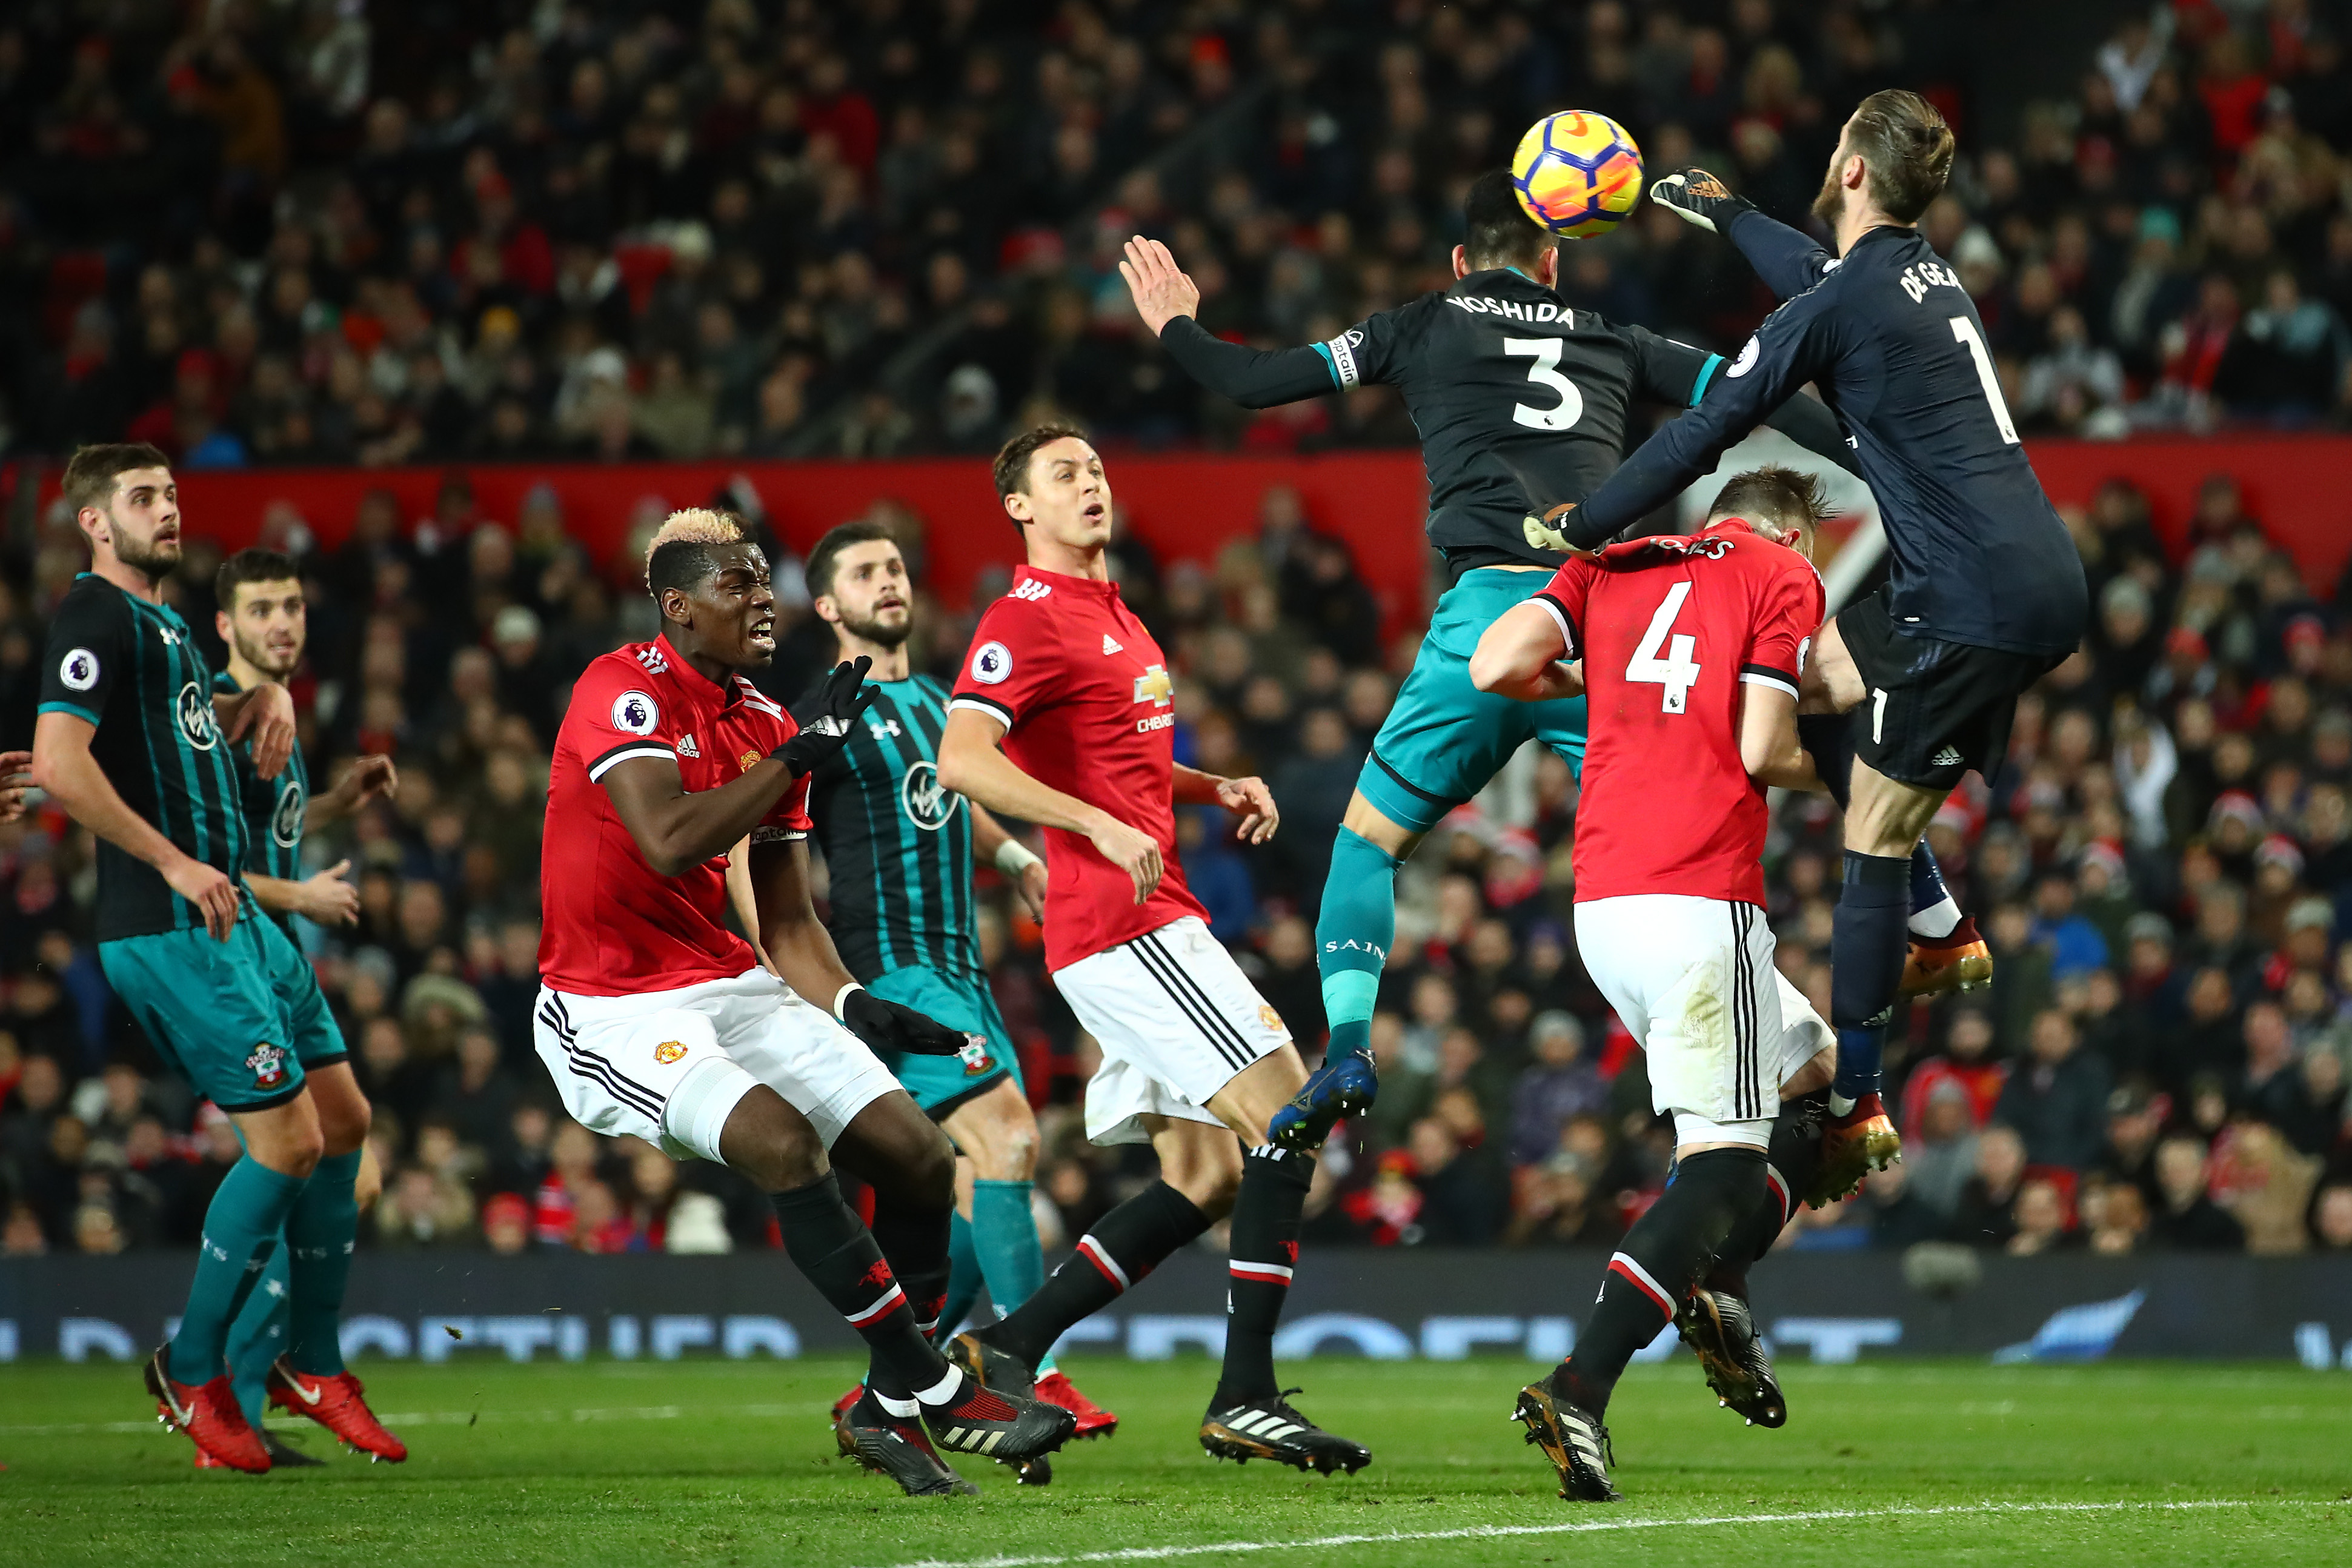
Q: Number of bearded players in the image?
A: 4